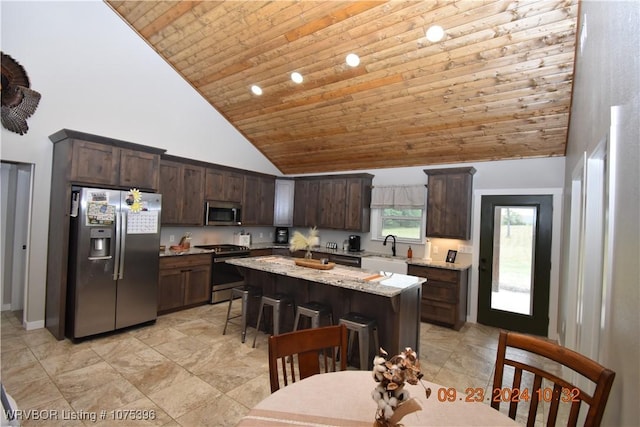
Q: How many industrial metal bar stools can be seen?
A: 4